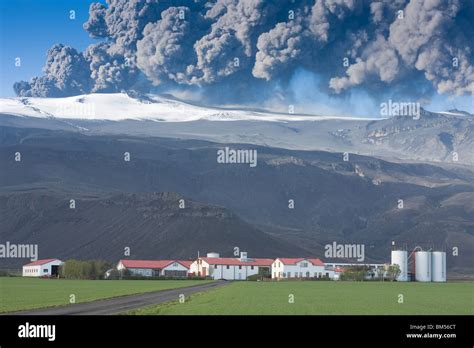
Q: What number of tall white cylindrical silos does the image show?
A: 3